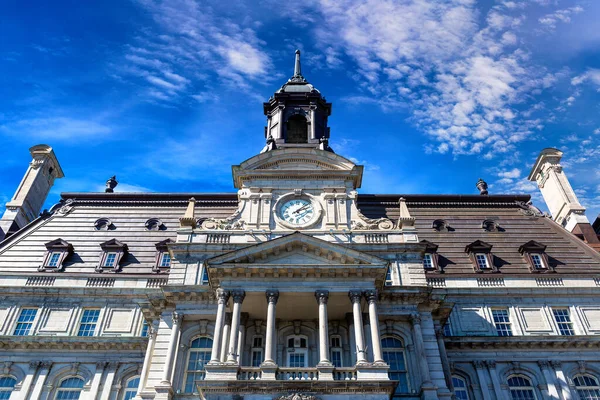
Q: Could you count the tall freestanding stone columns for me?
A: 6